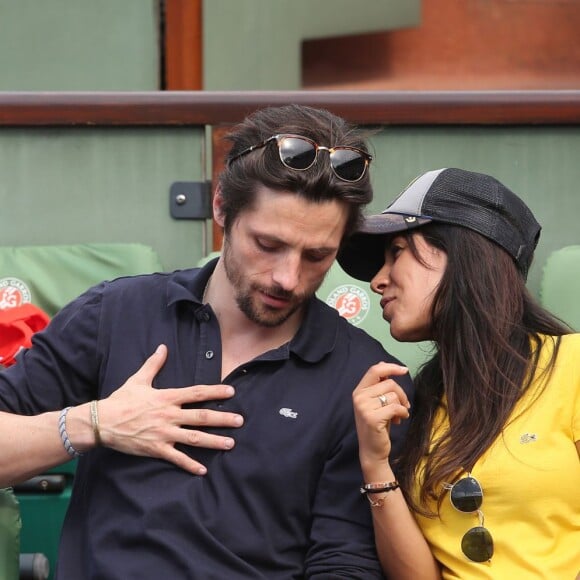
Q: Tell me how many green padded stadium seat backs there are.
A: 3